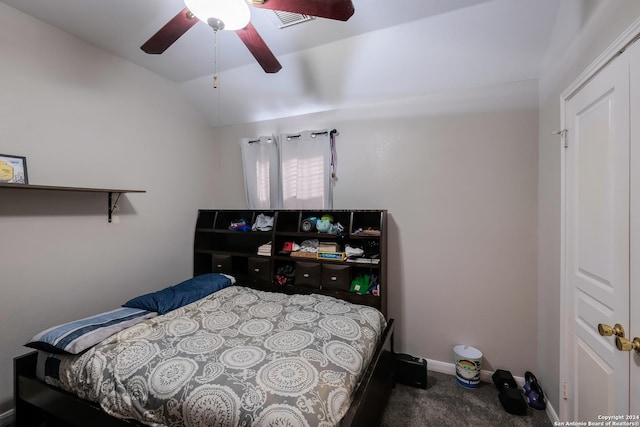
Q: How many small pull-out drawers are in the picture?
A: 4